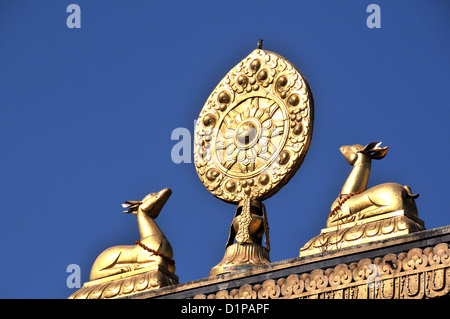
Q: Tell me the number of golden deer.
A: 2